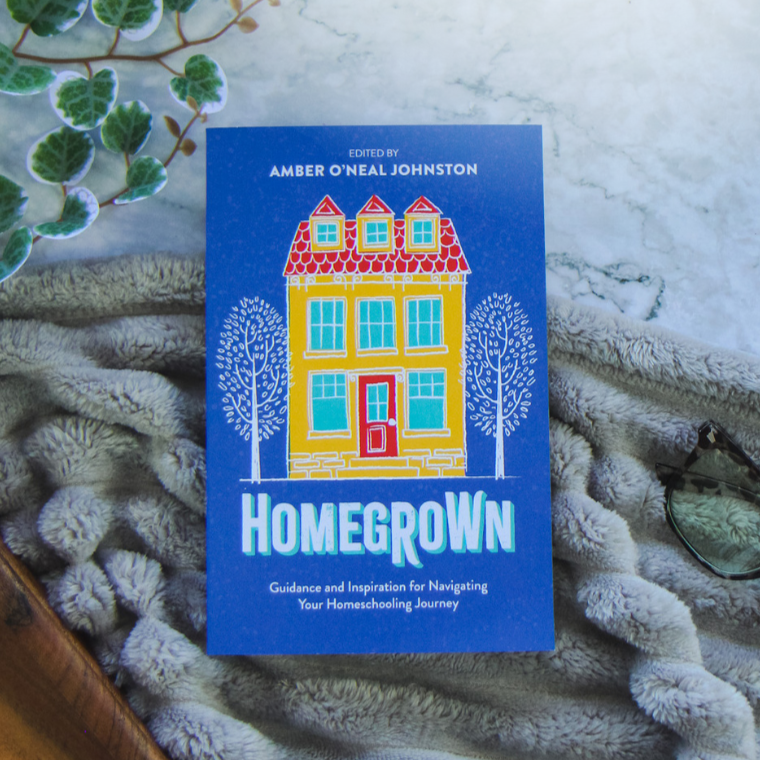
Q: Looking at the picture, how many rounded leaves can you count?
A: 12